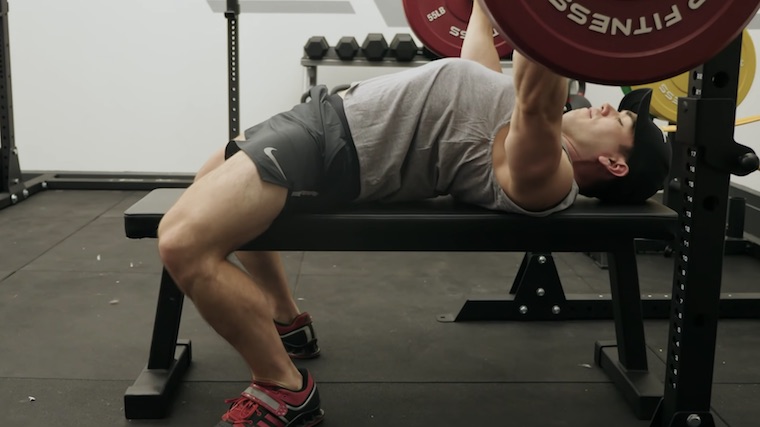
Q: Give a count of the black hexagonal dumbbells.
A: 4